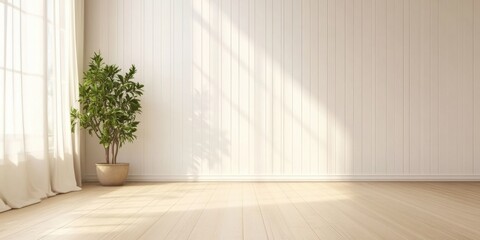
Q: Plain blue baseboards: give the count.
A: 0